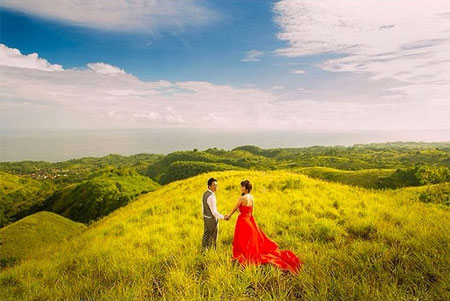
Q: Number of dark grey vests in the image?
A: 1